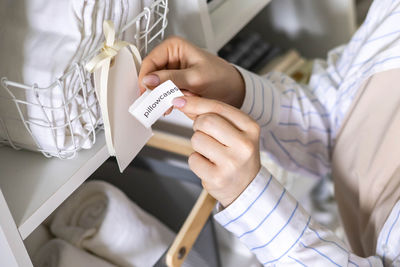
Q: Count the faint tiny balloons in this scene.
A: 0